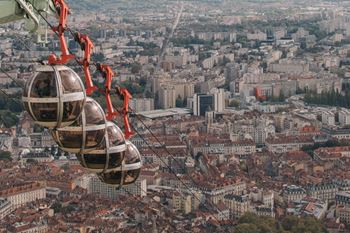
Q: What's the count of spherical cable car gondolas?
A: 4